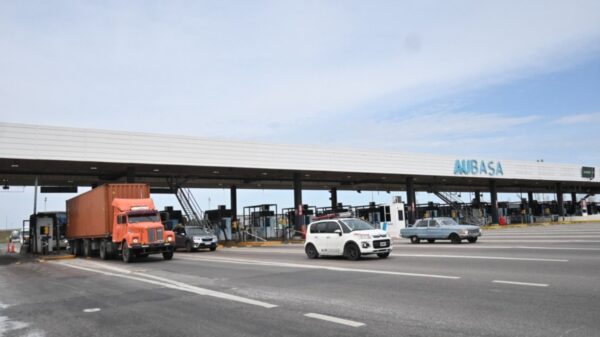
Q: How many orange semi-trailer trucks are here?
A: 1